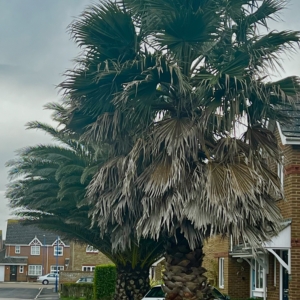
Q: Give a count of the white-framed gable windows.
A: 2